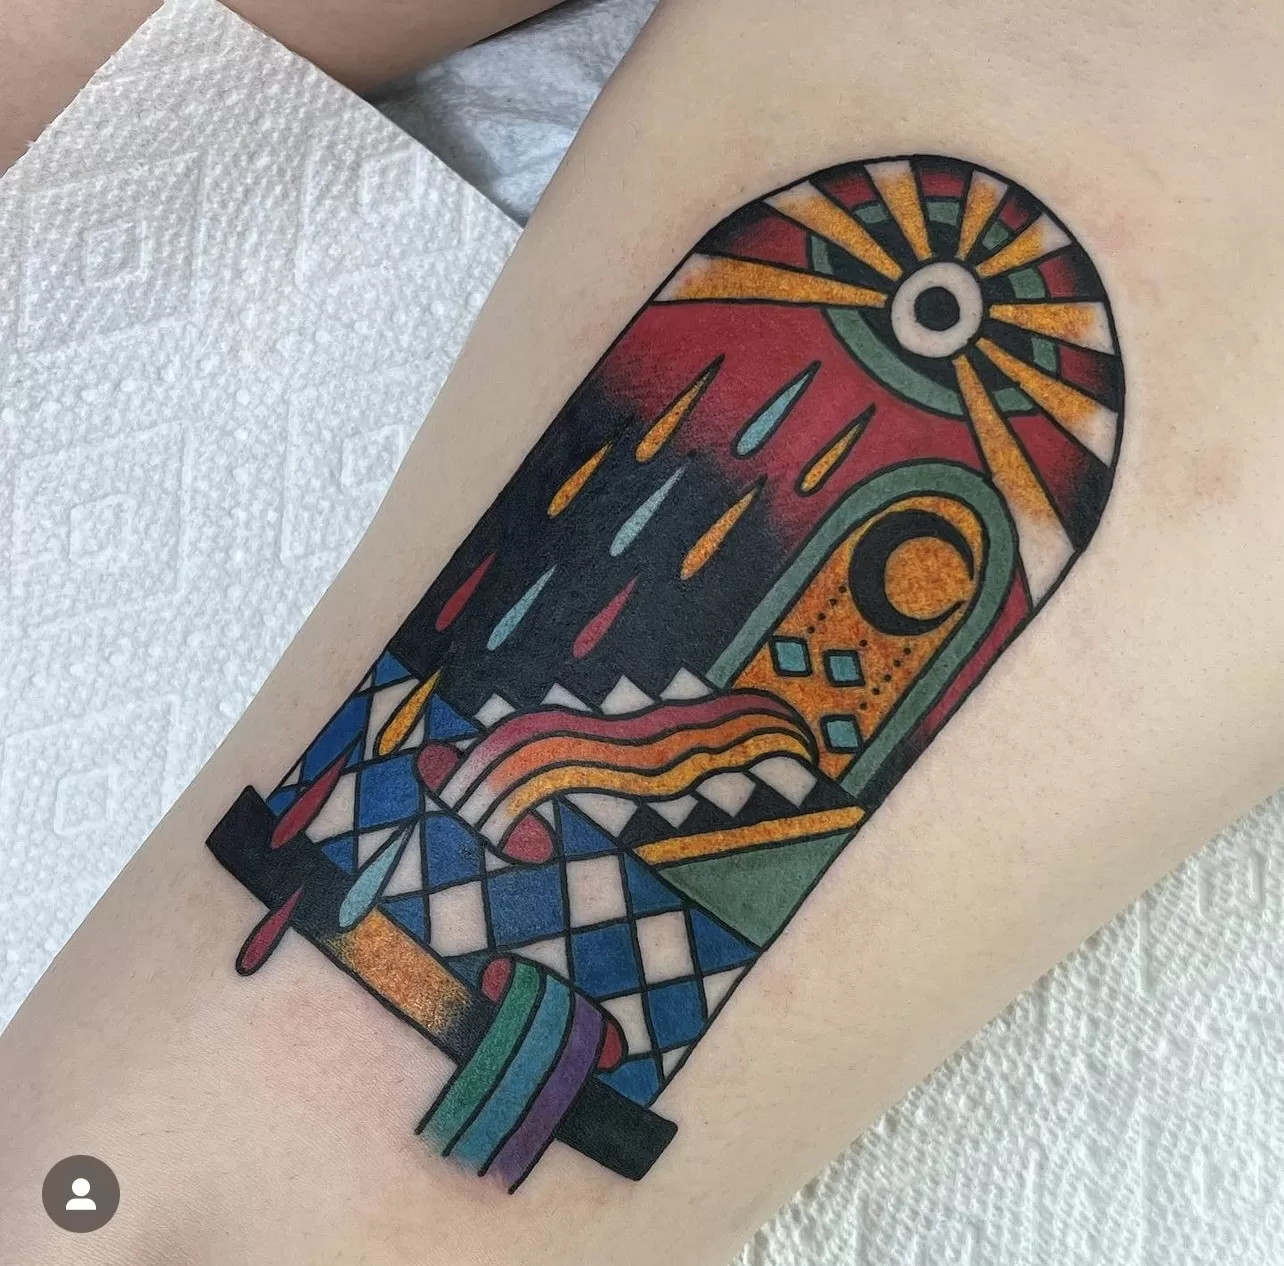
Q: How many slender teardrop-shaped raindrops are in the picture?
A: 13